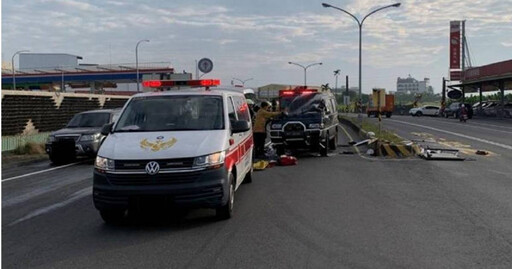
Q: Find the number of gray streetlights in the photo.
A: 5